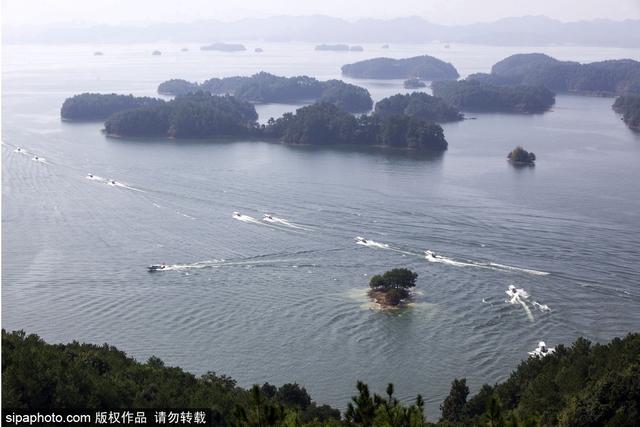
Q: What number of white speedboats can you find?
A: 10